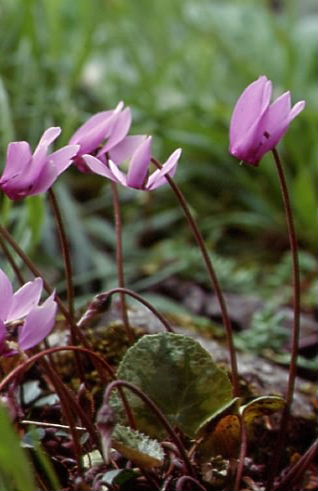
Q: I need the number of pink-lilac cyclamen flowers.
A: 5